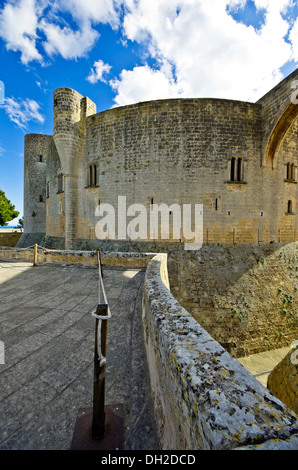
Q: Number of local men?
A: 0